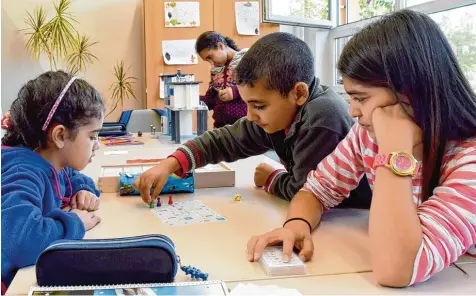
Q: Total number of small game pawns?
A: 3